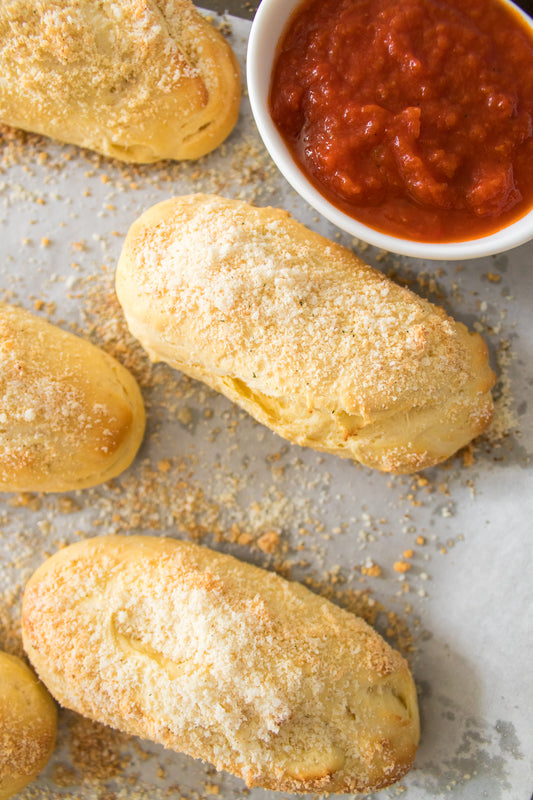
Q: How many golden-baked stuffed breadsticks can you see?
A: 5